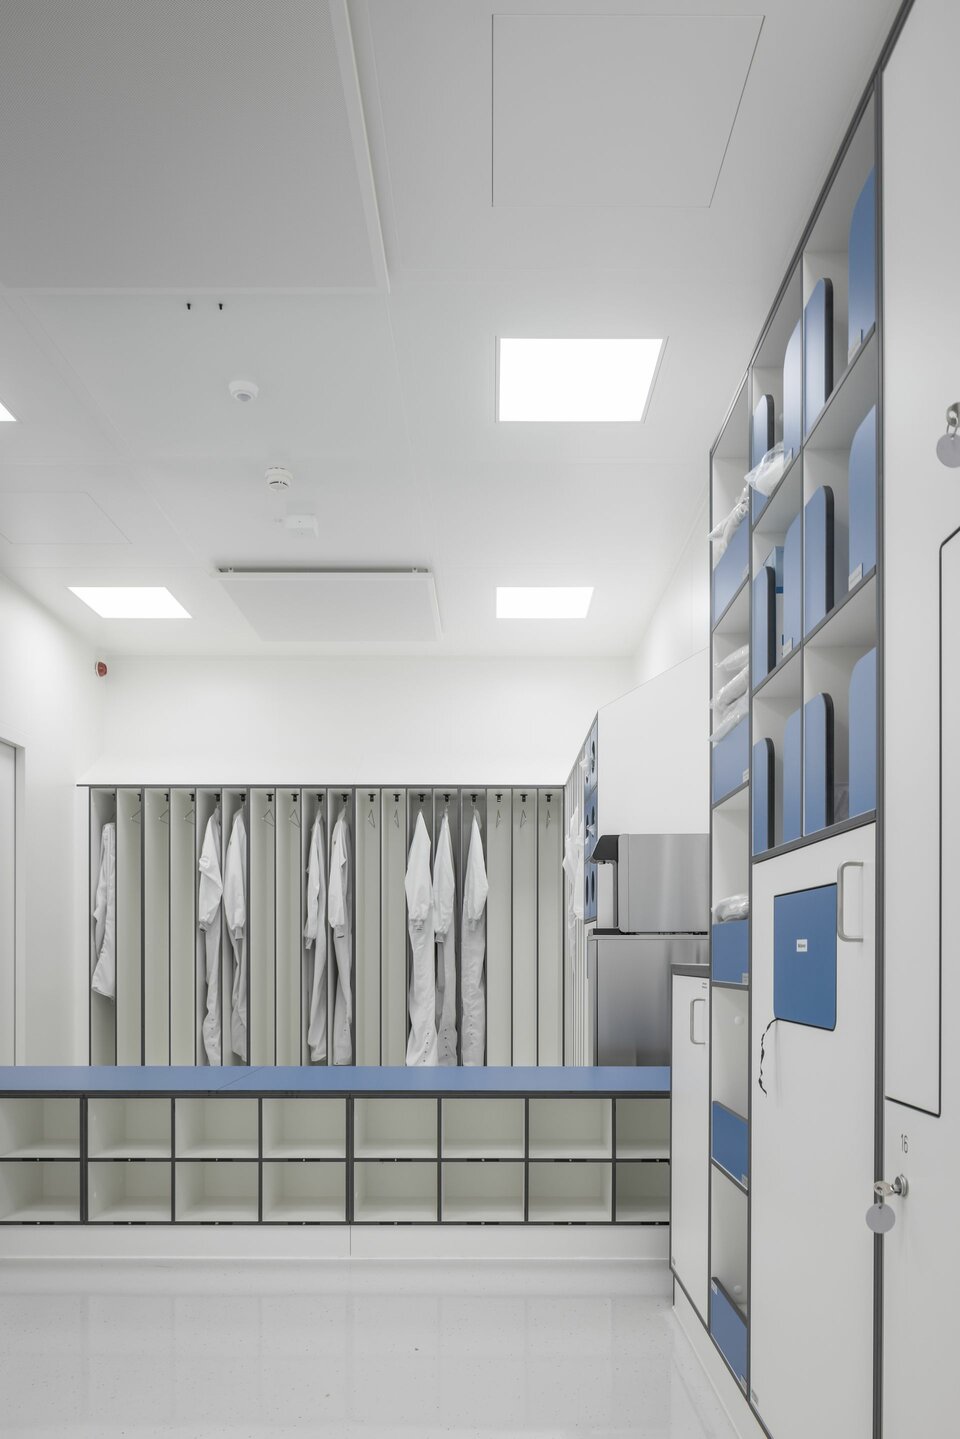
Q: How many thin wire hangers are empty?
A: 10